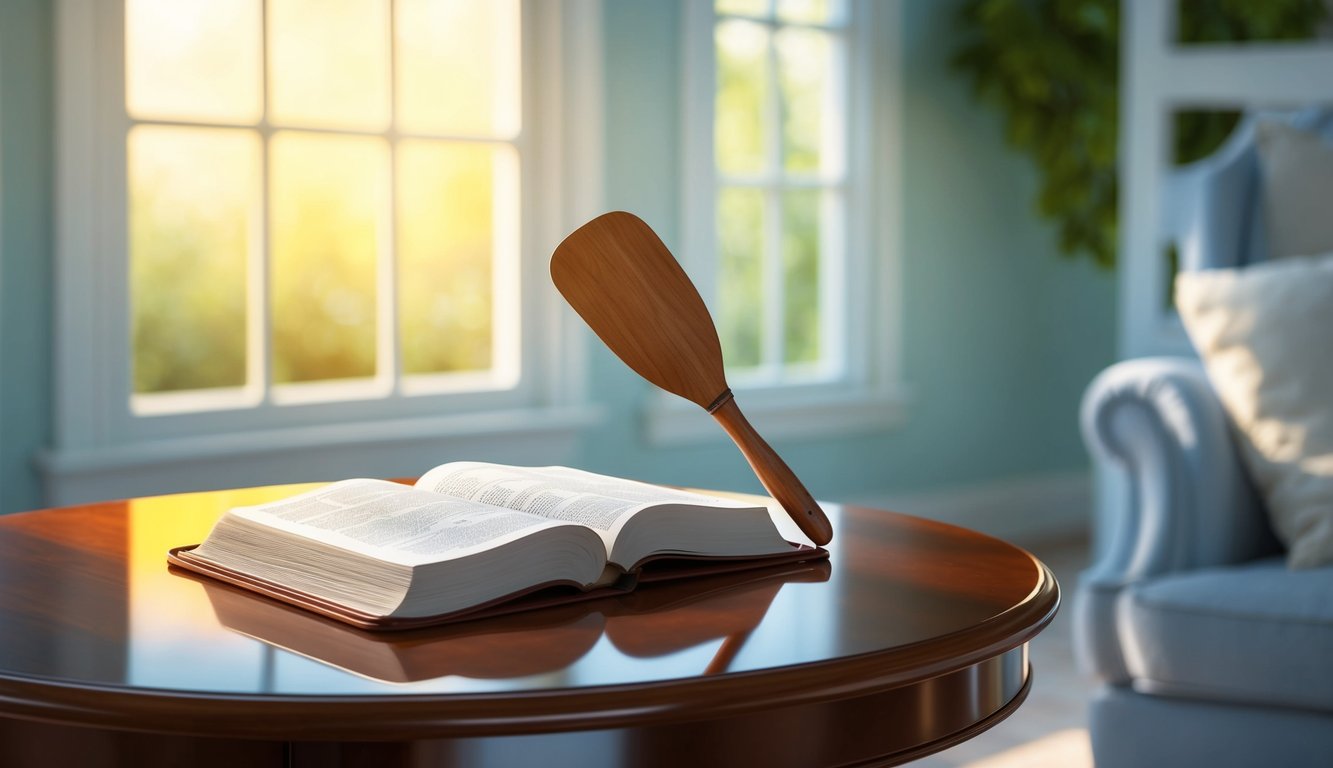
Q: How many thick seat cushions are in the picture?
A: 1